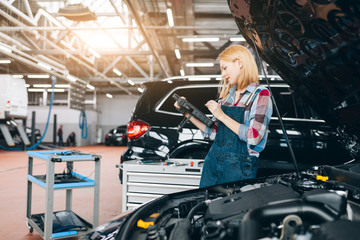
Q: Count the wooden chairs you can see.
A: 0